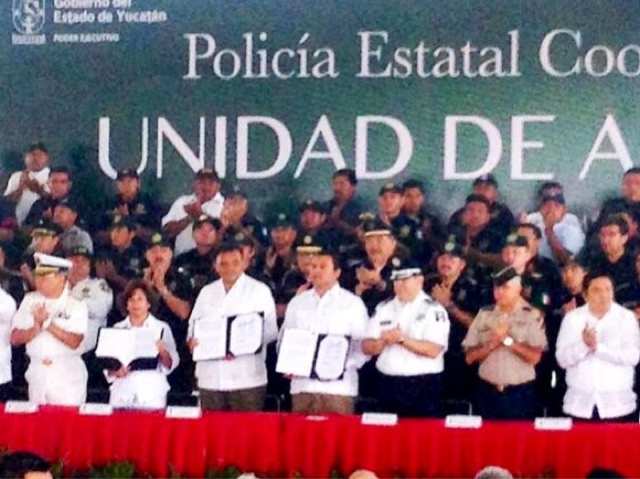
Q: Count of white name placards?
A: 6